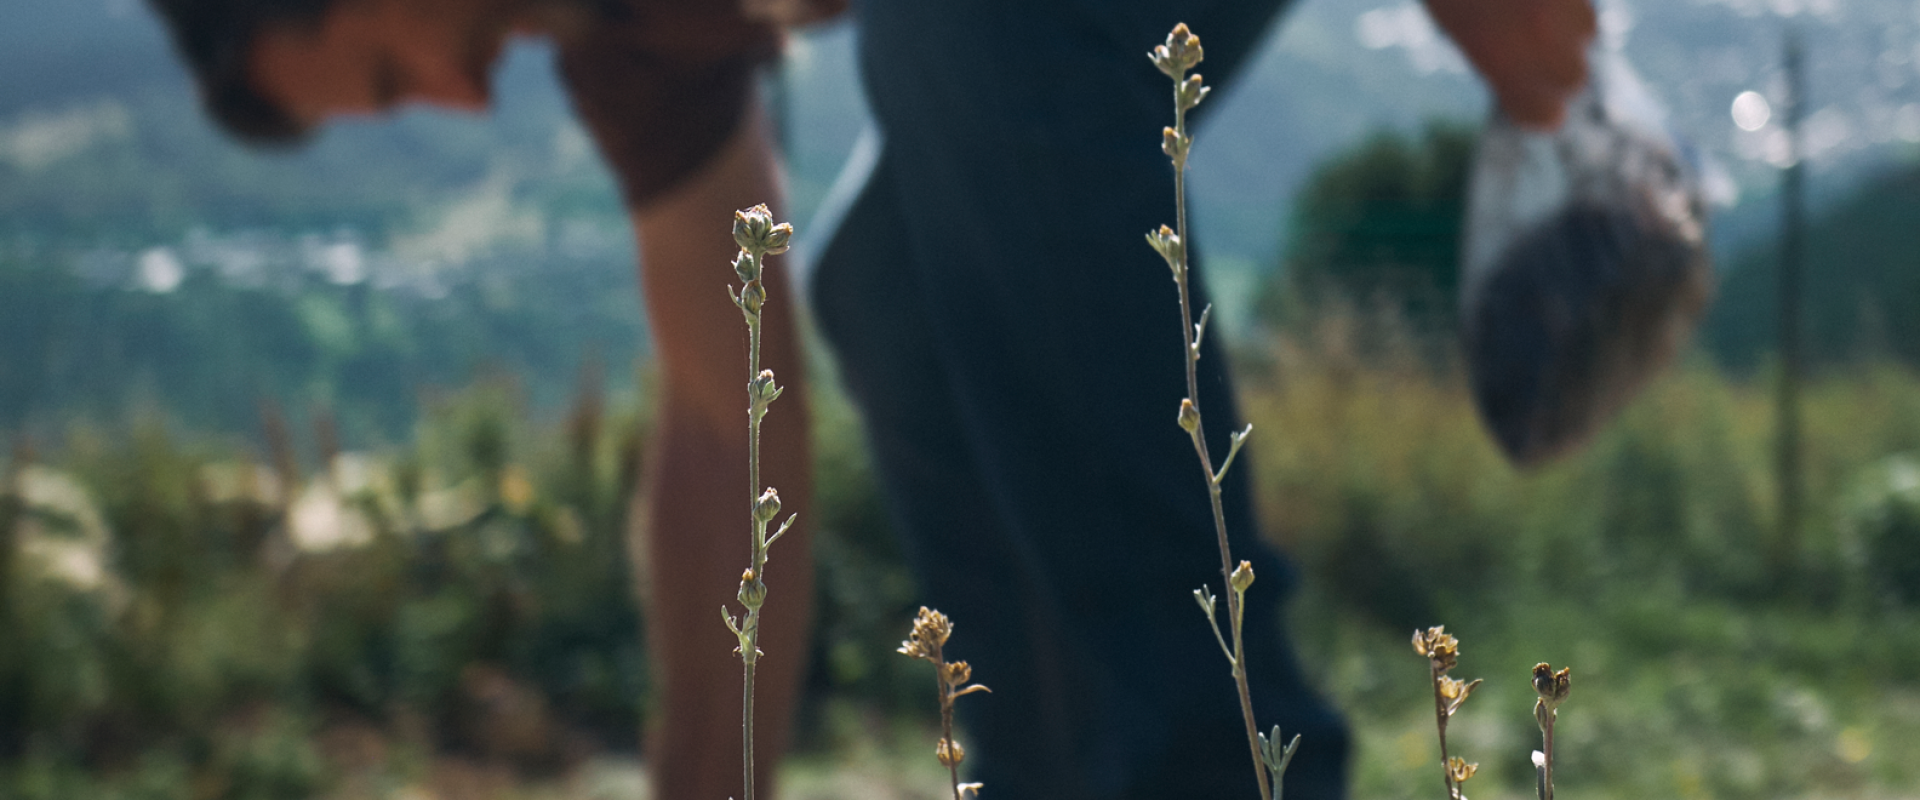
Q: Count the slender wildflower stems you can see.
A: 5